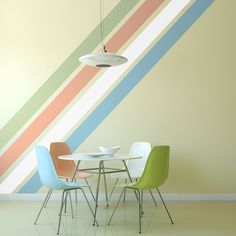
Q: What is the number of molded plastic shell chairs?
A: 4